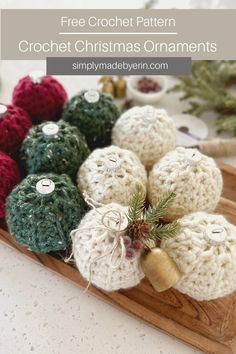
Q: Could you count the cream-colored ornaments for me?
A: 5